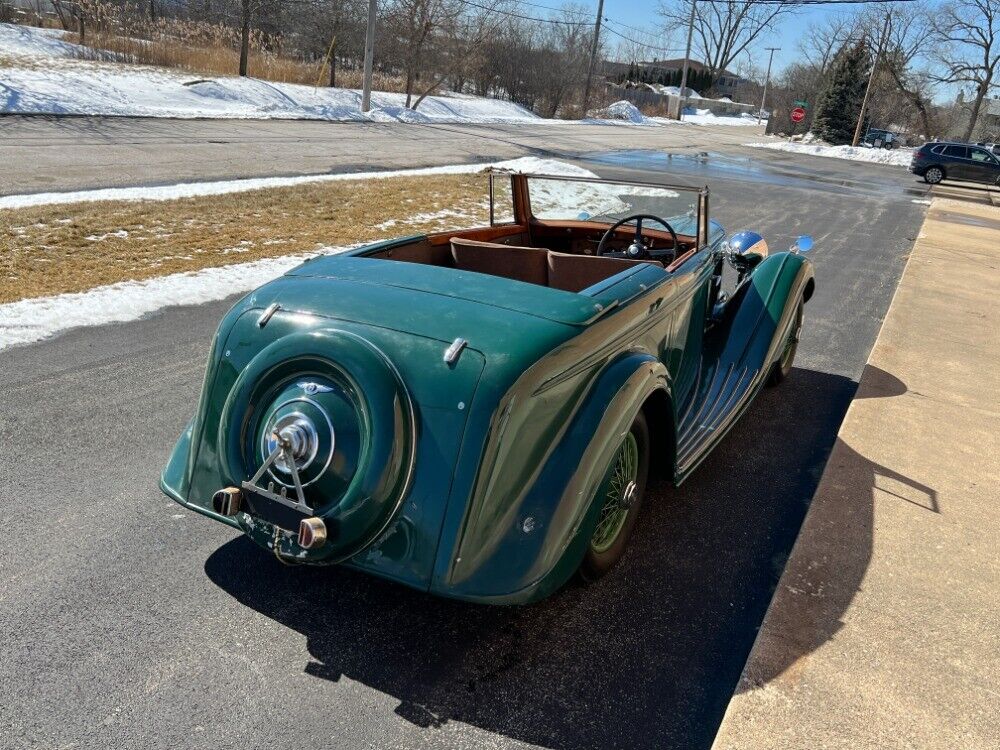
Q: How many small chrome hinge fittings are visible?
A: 2